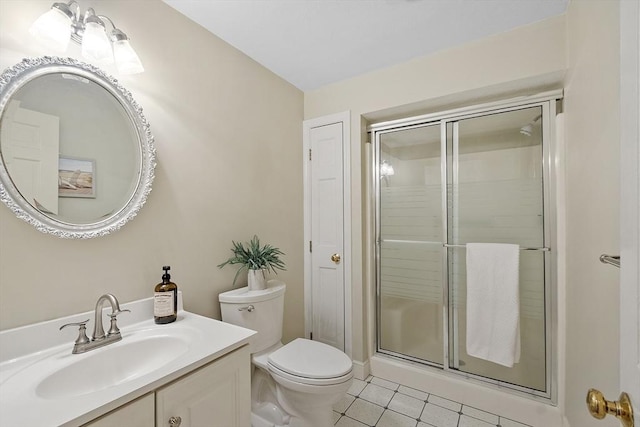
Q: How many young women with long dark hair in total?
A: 0